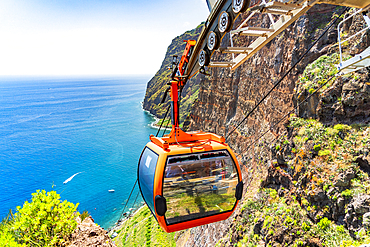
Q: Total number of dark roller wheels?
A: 4